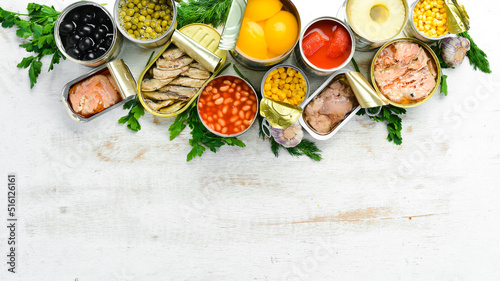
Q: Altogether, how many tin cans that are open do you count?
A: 12